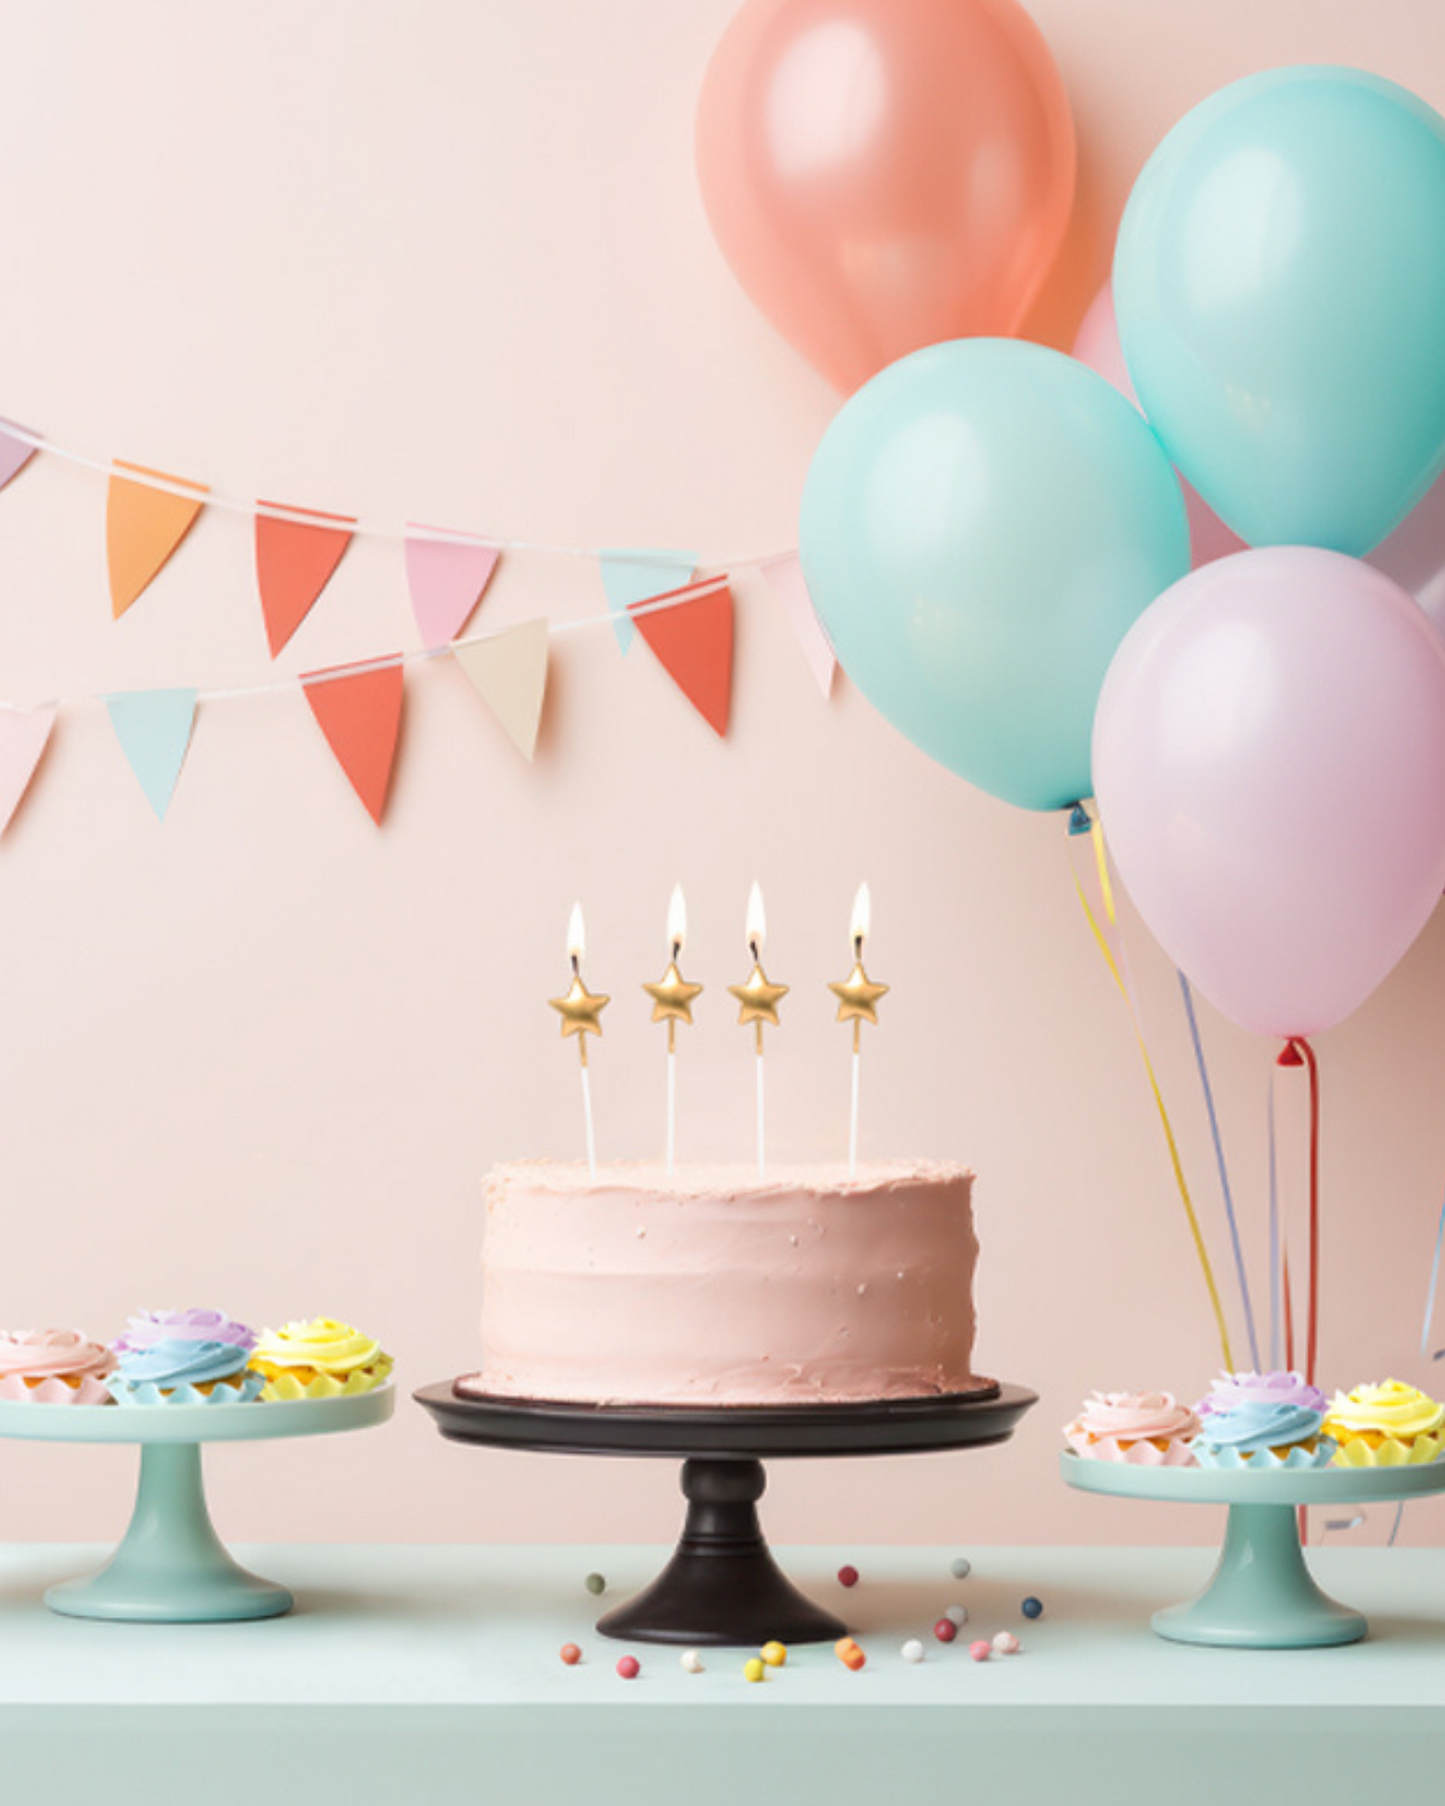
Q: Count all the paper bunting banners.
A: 2